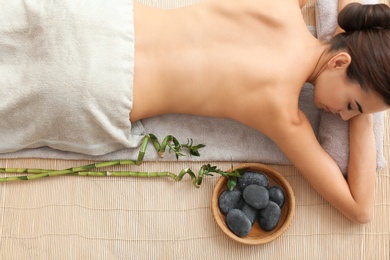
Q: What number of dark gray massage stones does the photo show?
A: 7